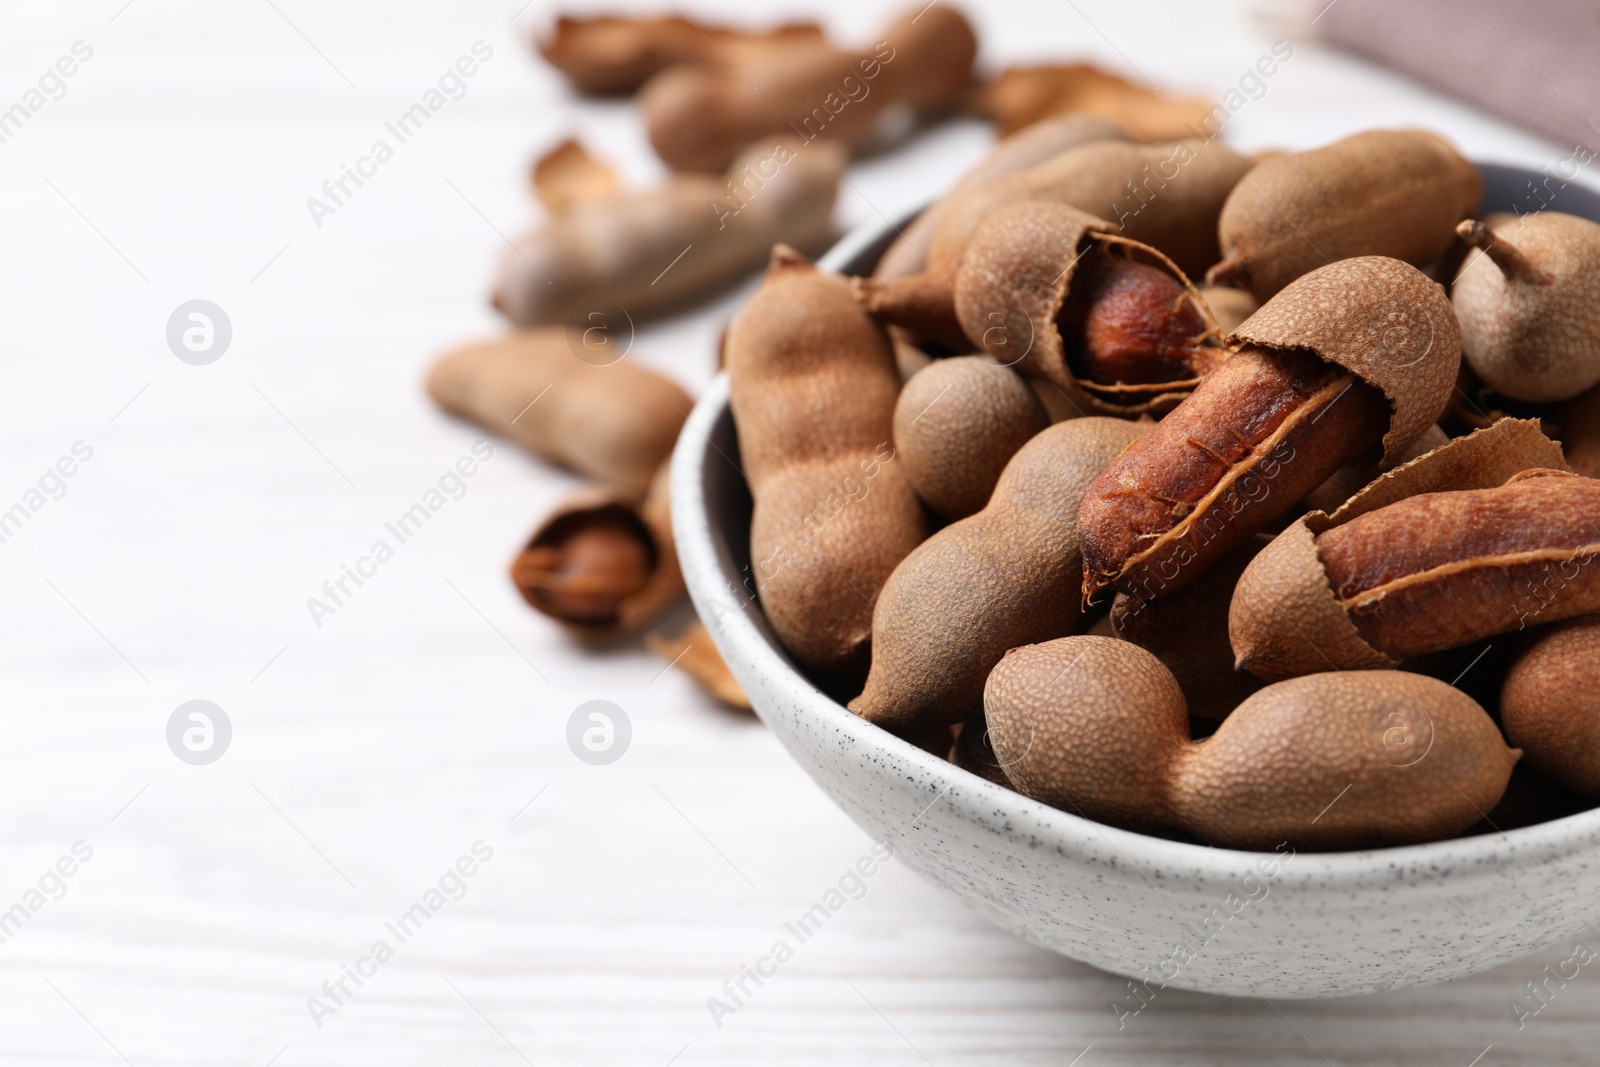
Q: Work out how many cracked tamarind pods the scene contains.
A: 4